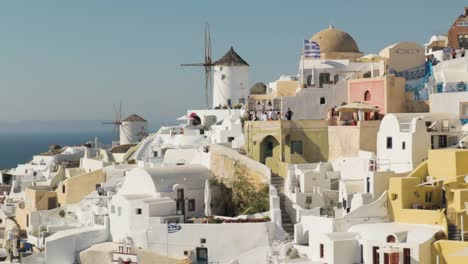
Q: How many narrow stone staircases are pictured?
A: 1